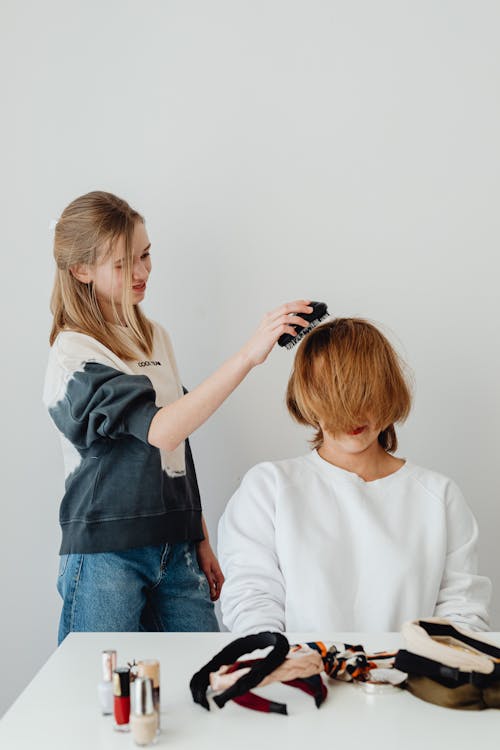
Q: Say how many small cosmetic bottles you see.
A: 4